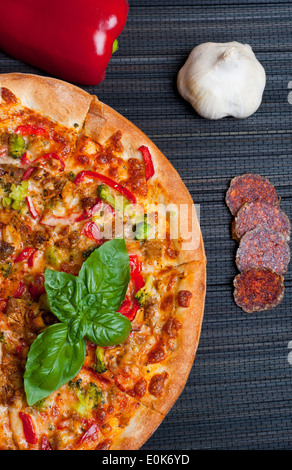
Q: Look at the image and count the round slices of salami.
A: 4